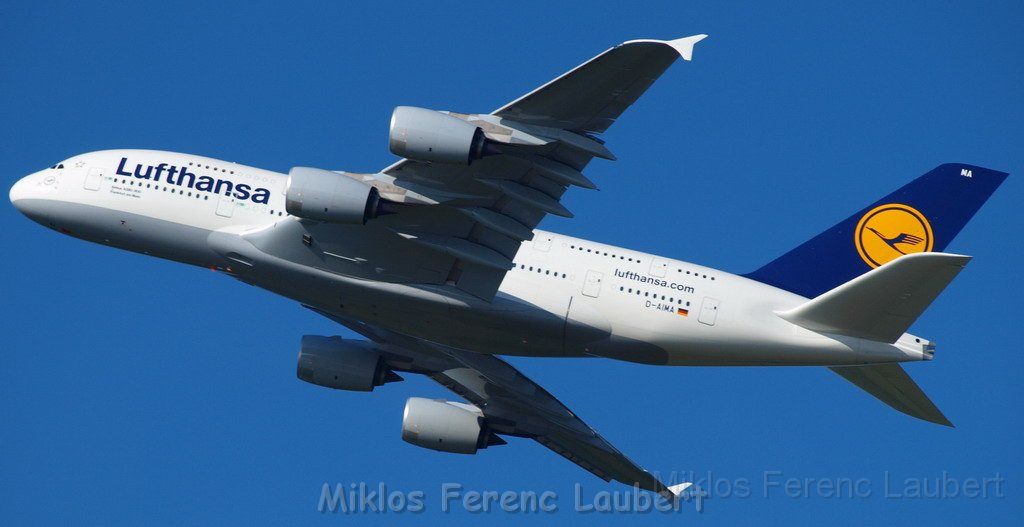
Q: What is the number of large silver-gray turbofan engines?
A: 4